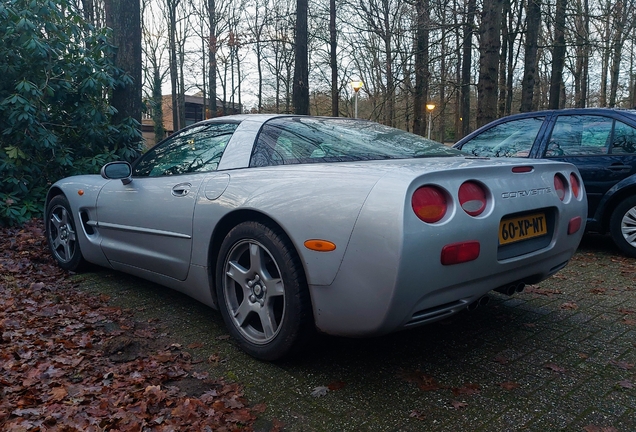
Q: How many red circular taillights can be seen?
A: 4